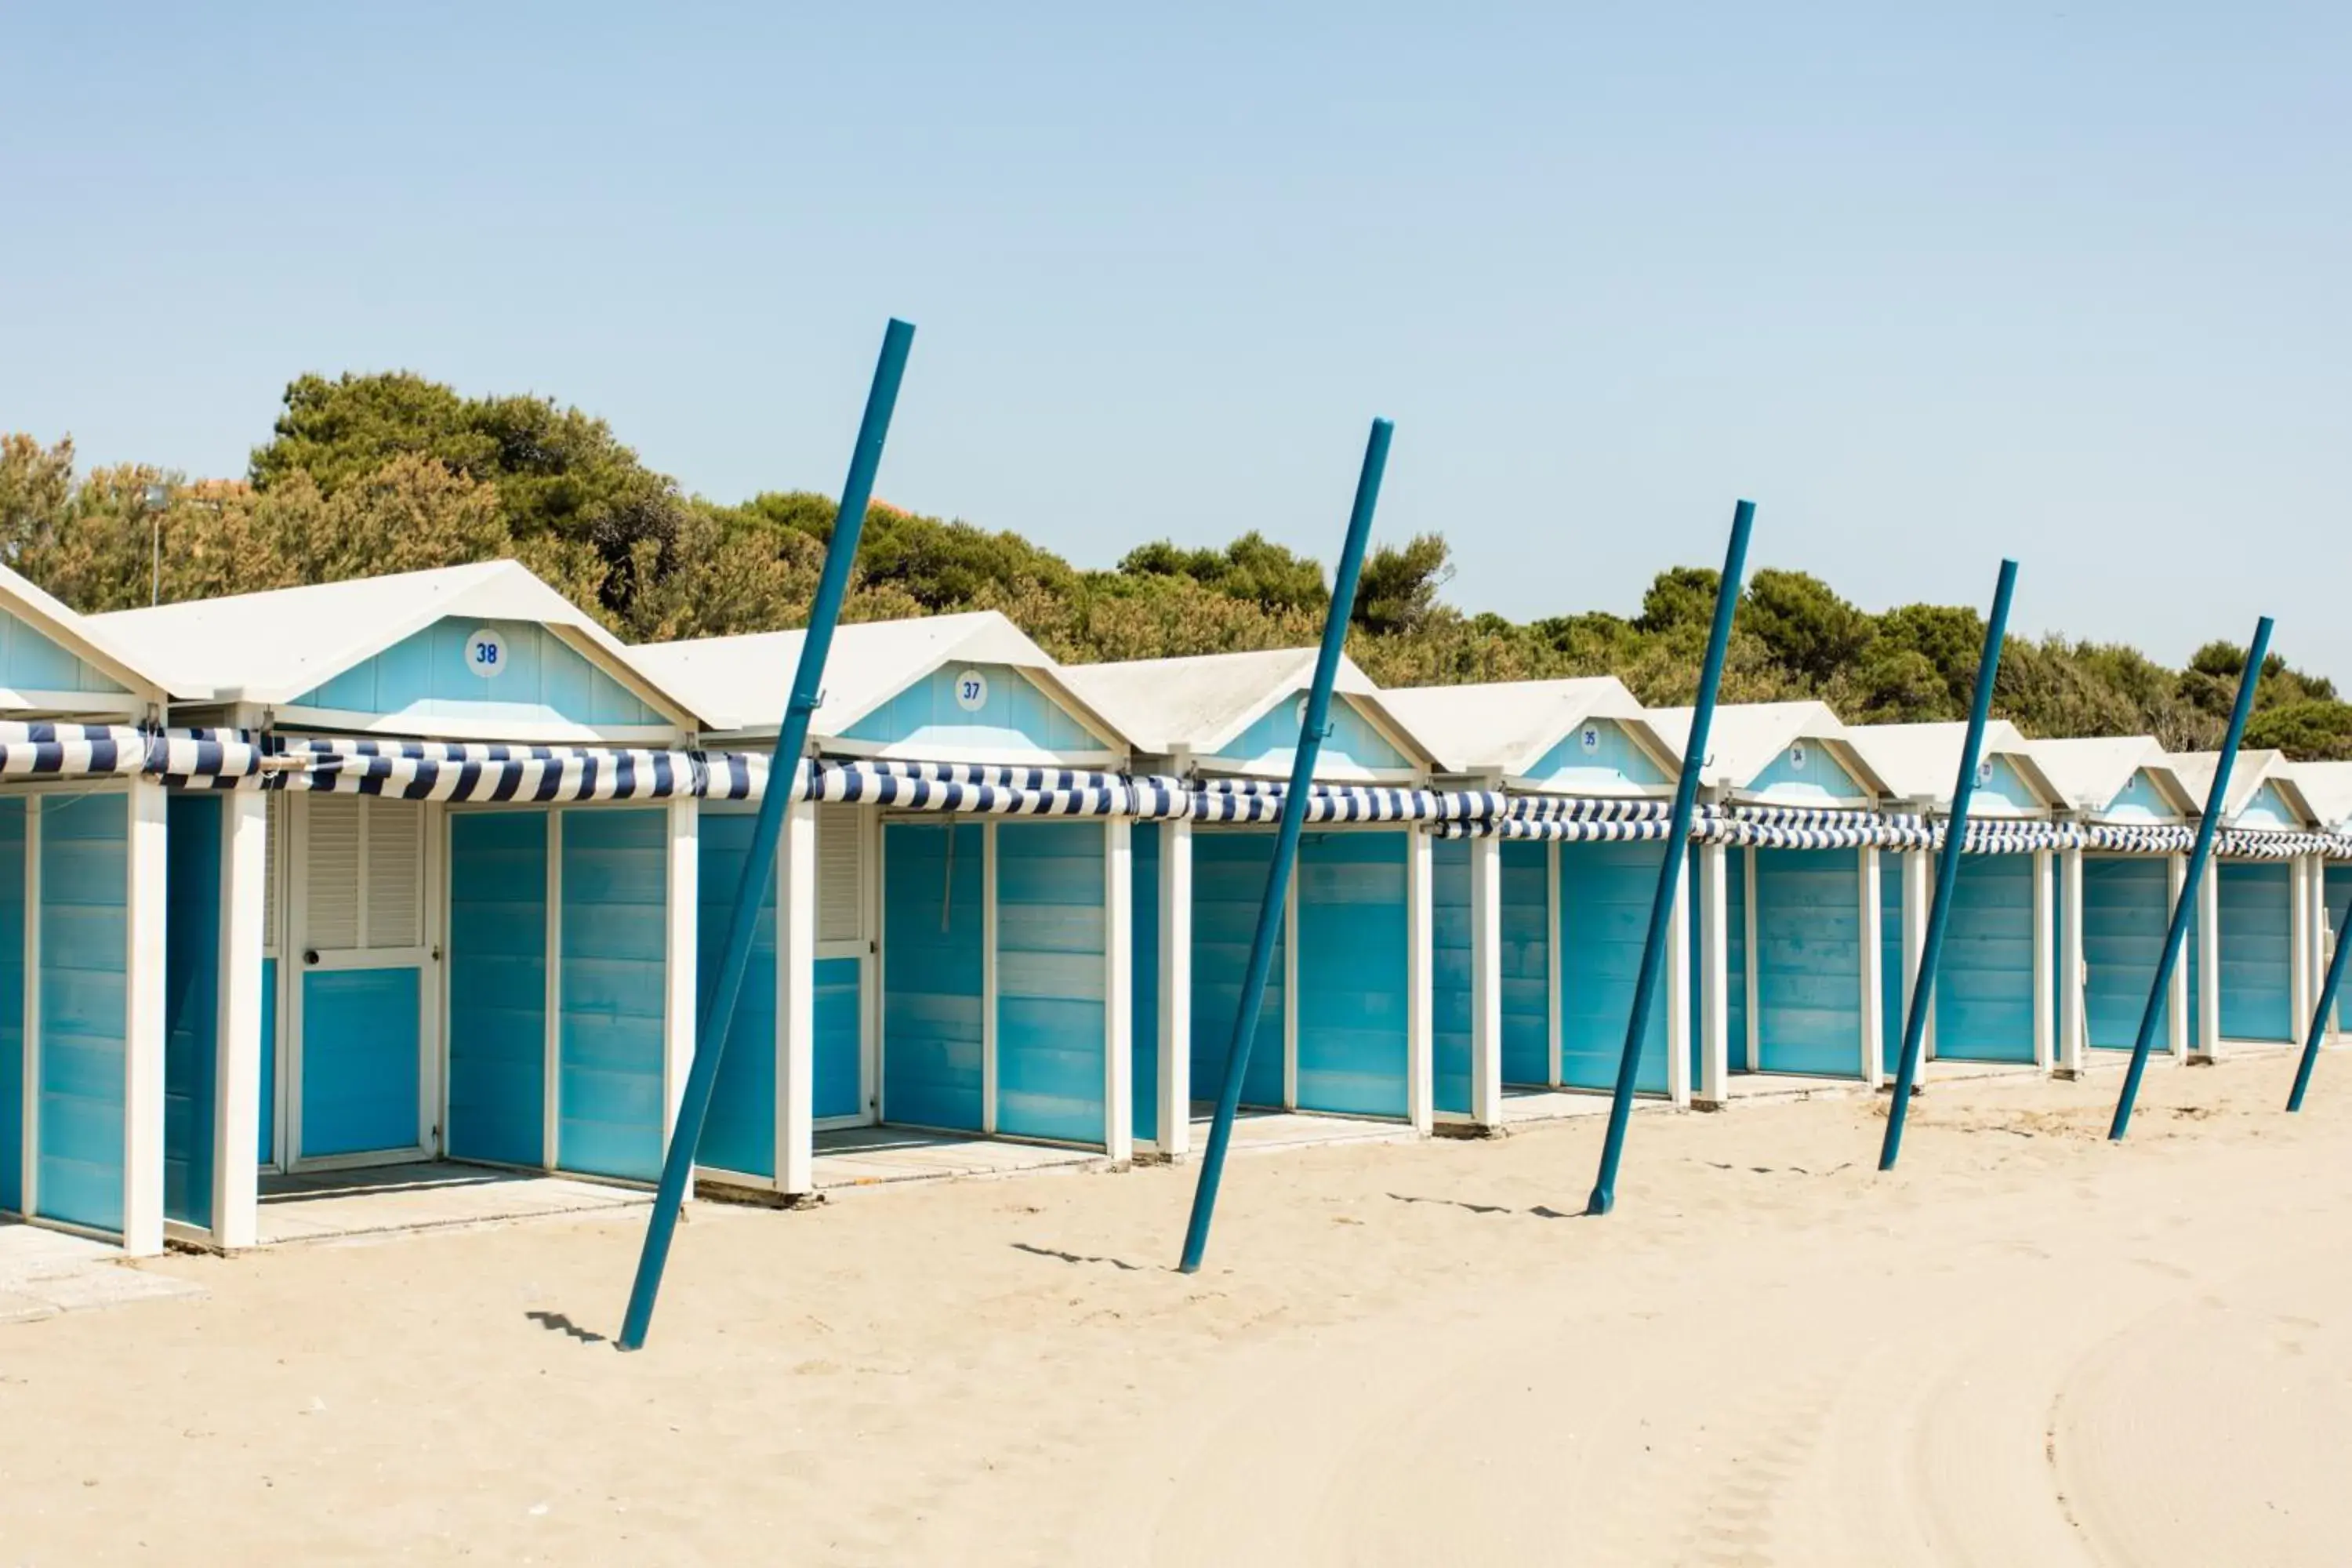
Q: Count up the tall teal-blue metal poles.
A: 6